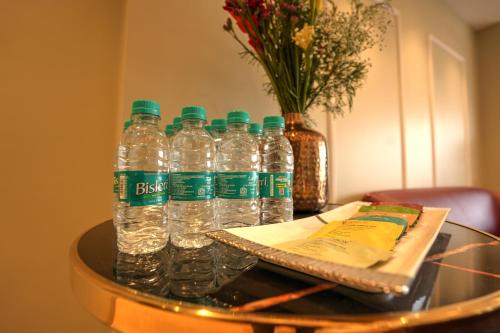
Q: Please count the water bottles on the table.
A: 10